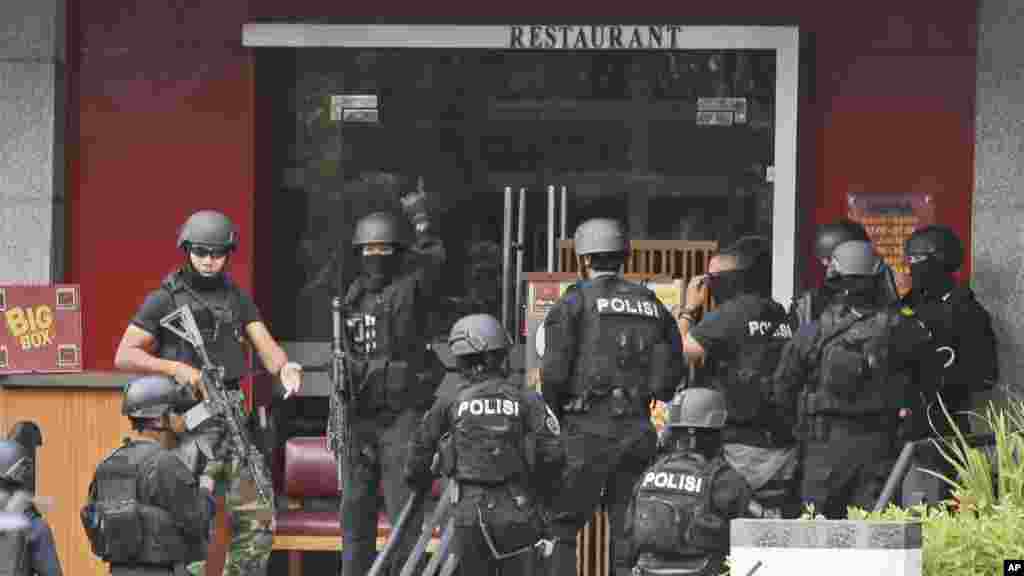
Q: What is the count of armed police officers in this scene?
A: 11